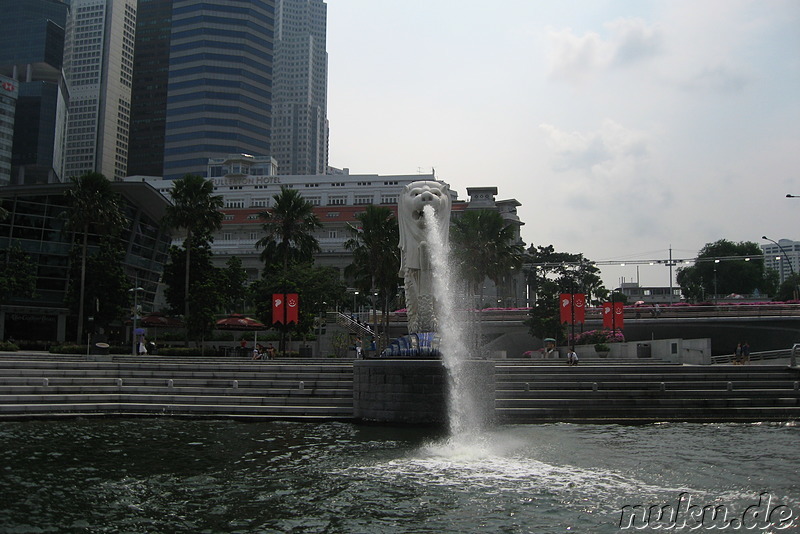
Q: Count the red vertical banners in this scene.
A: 6